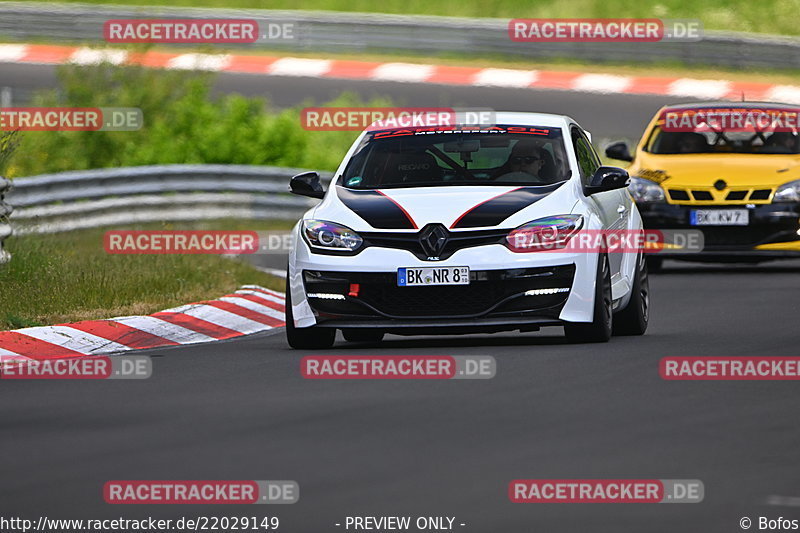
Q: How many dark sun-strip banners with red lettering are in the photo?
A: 1